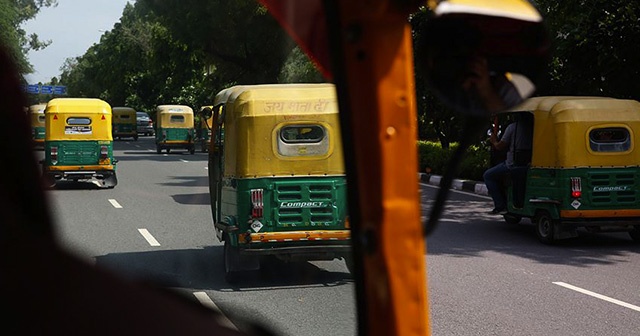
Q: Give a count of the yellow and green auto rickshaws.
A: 7